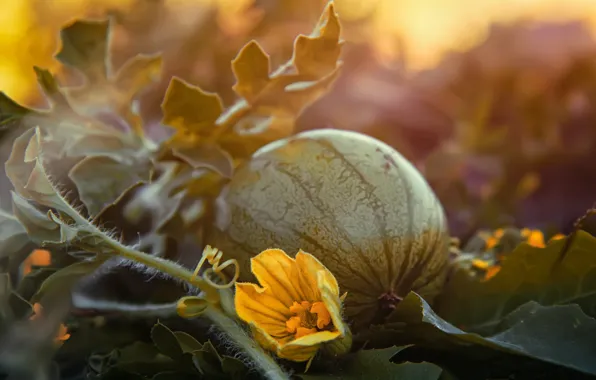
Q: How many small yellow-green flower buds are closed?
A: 1